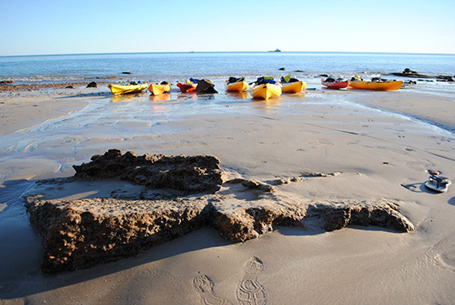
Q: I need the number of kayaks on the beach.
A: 8